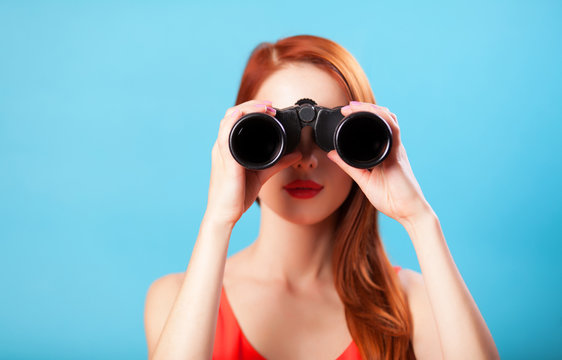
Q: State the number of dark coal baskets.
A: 0